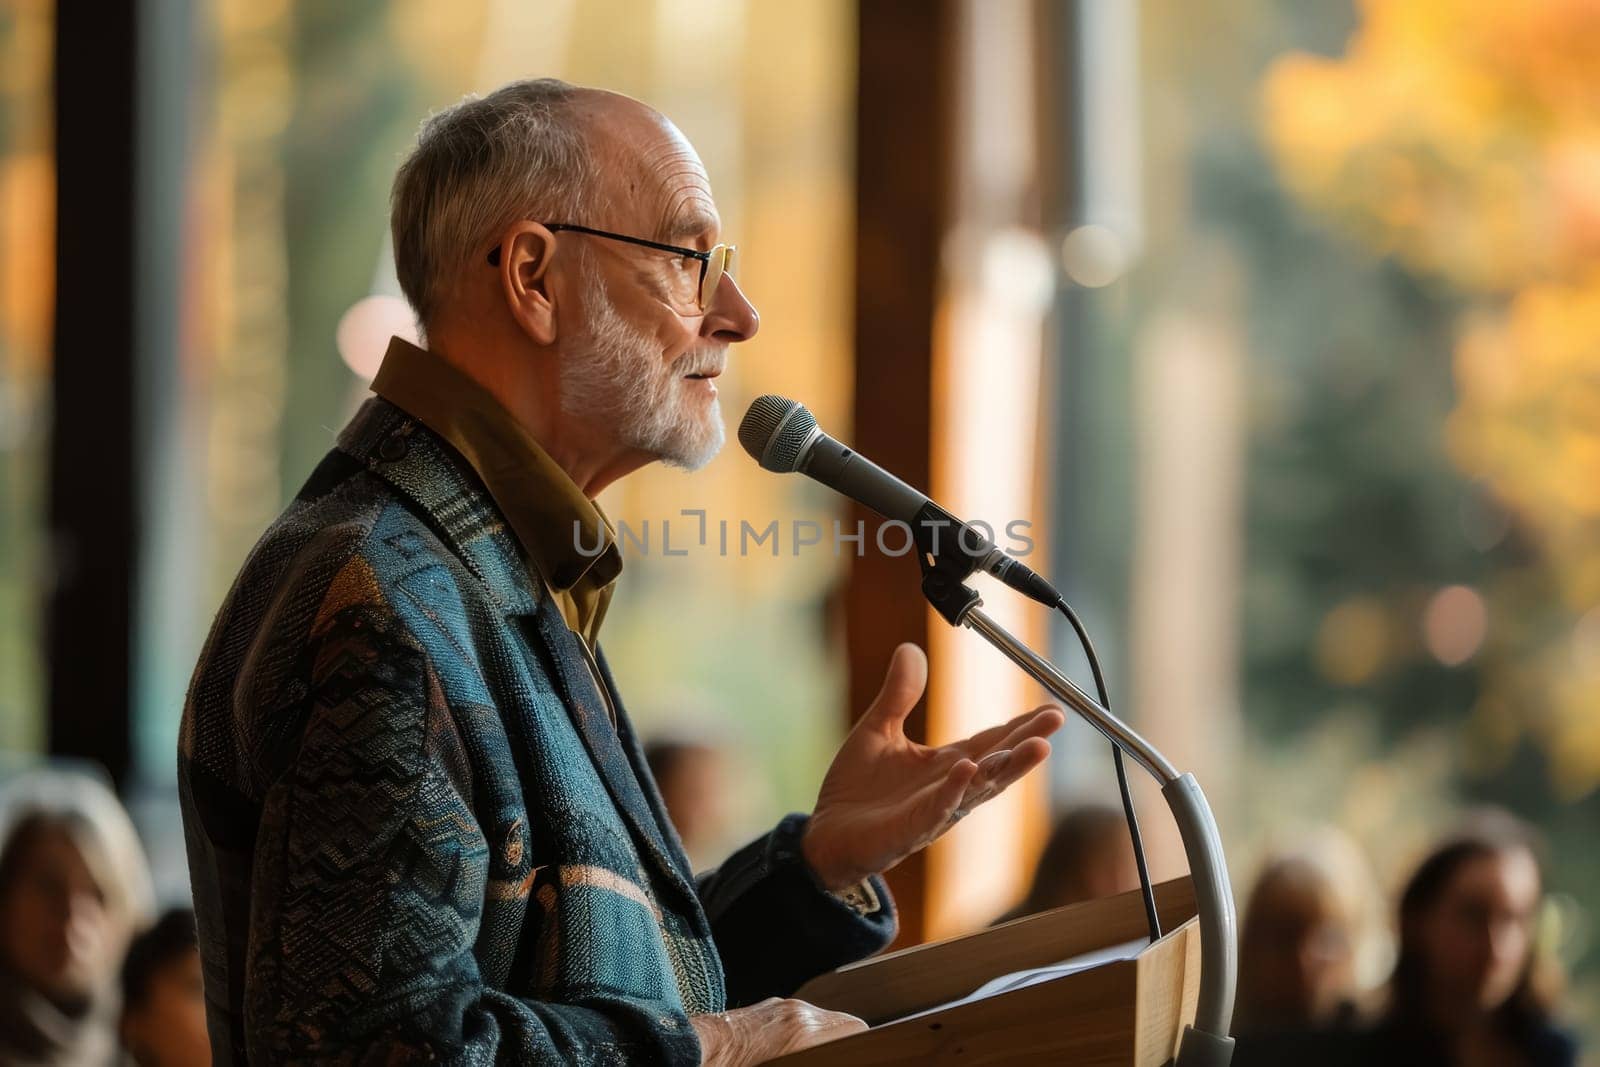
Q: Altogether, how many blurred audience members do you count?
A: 6